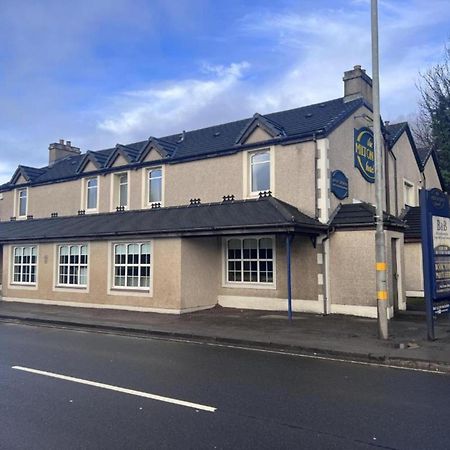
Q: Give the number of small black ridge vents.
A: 9